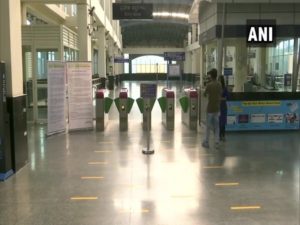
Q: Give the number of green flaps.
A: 7